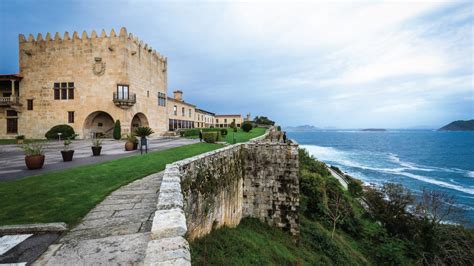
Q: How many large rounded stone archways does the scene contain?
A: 2